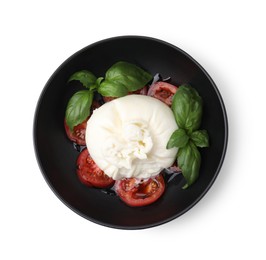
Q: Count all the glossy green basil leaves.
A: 8